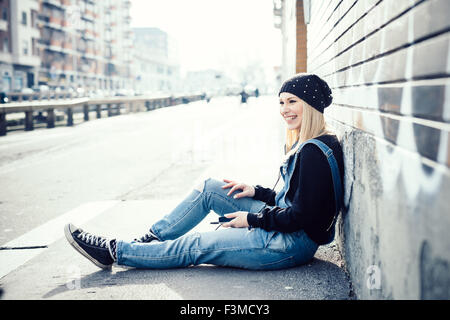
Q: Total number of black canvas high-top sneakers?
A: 2